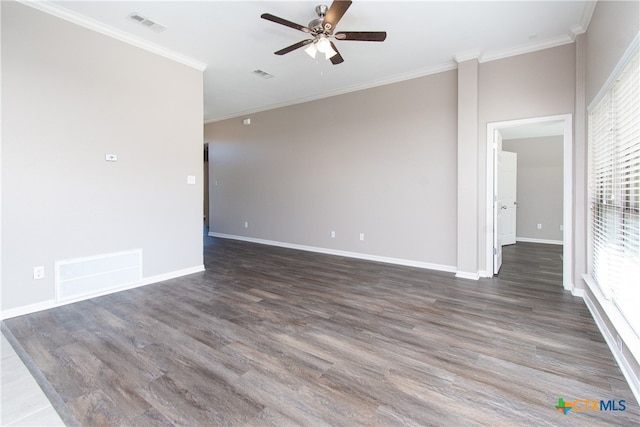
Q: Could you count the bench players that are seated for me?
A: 0